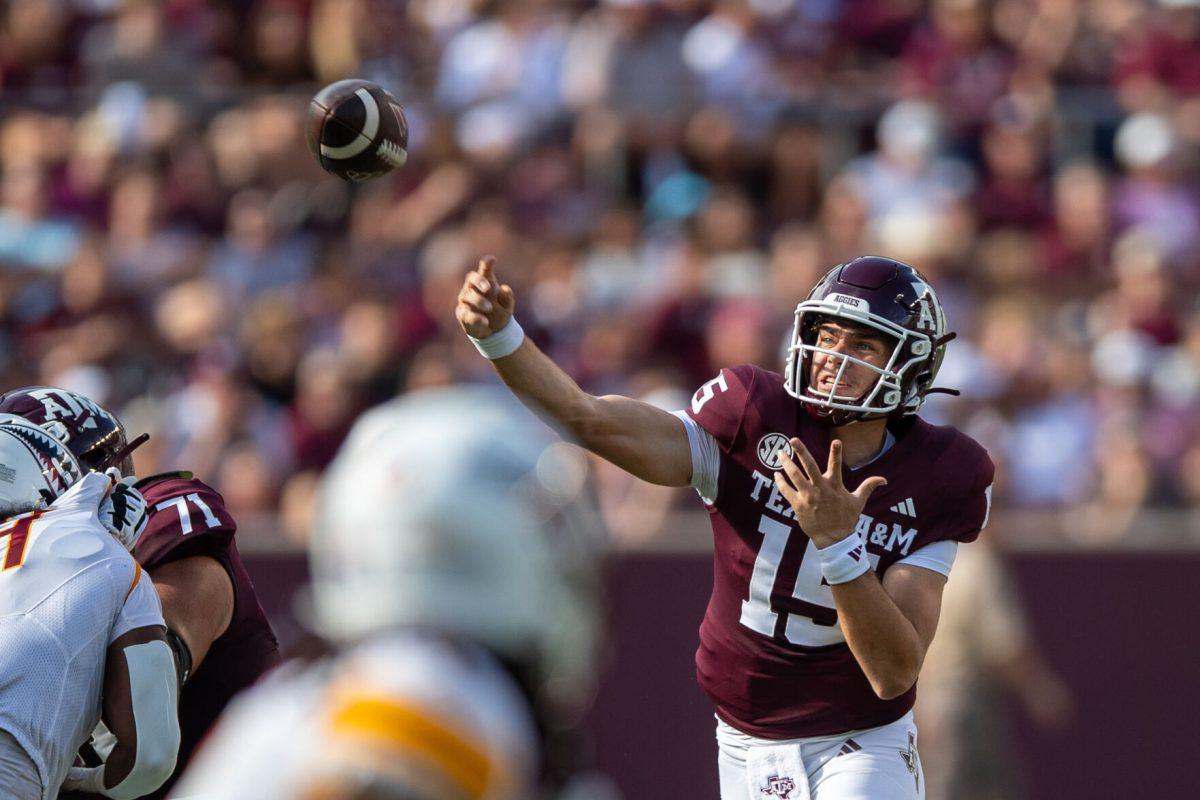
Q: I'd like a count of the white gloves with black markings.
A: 1